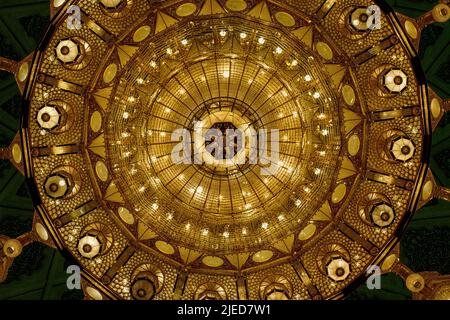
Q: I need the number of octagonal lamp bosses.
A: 13